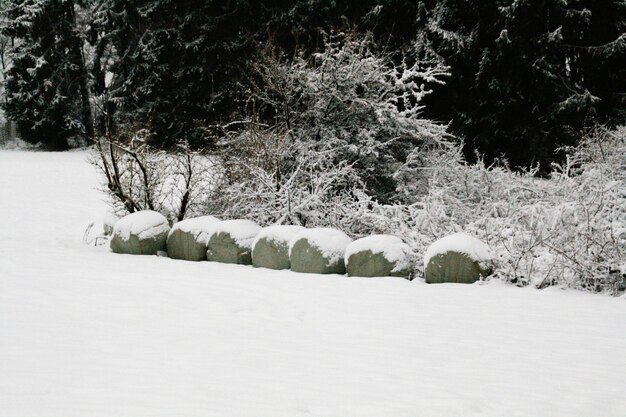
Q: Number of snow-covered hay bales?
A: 7